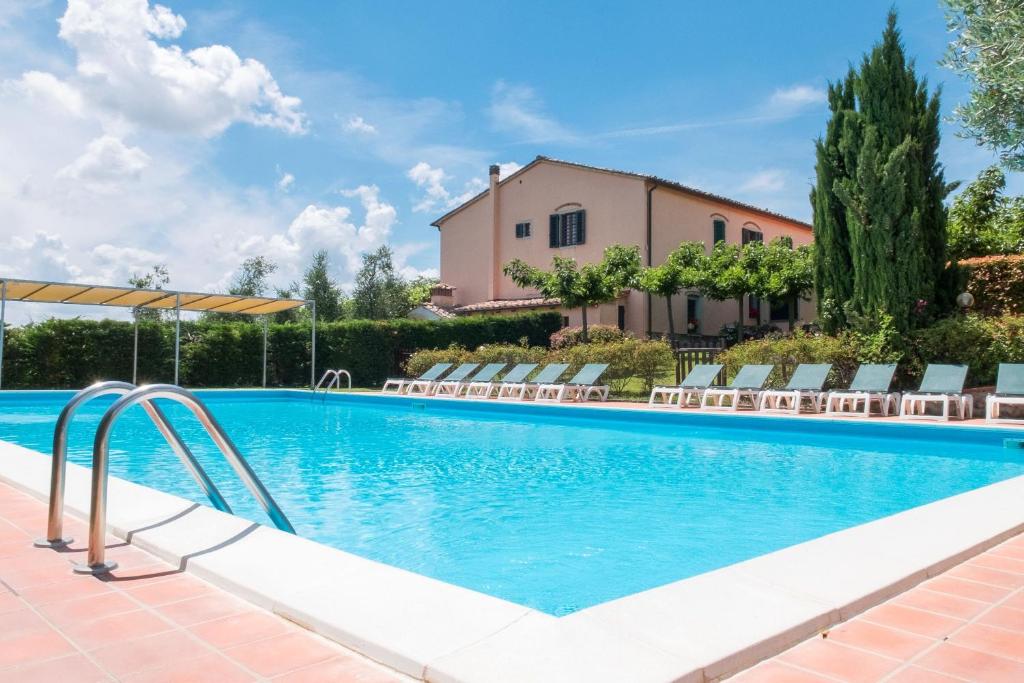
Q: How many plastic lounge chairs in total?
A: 12